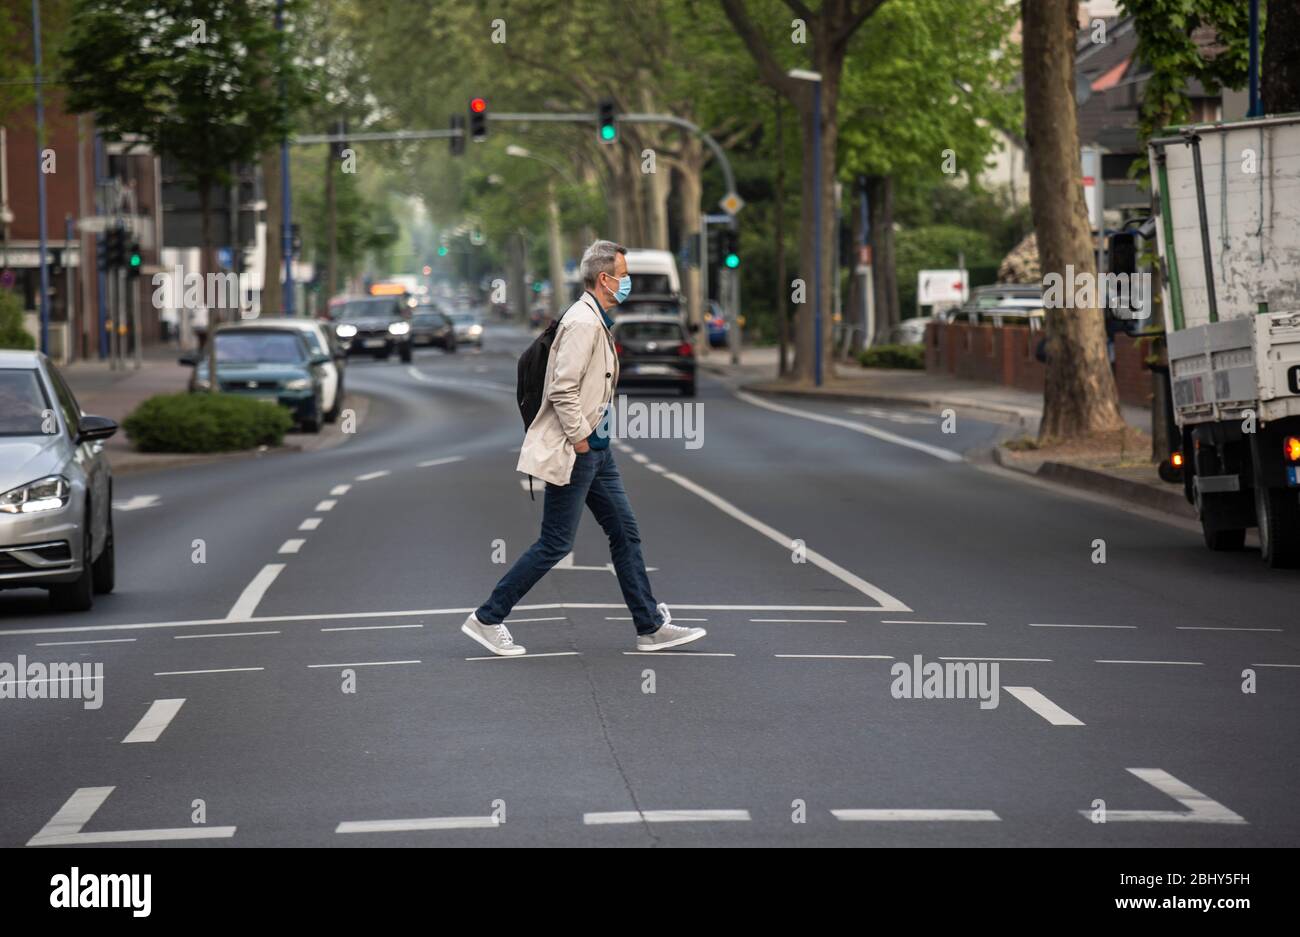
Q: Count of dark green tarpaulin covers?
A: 0